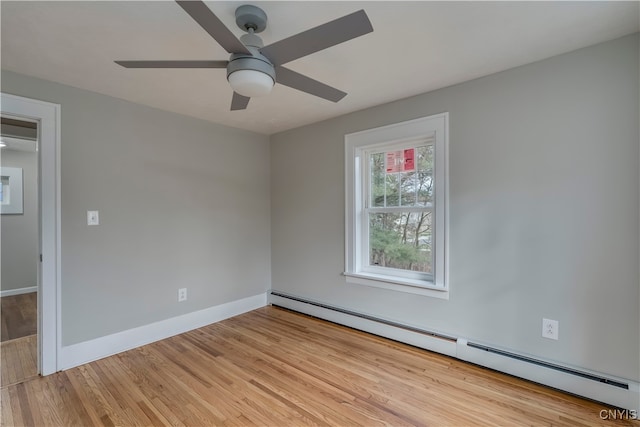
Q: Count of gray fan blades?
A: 5